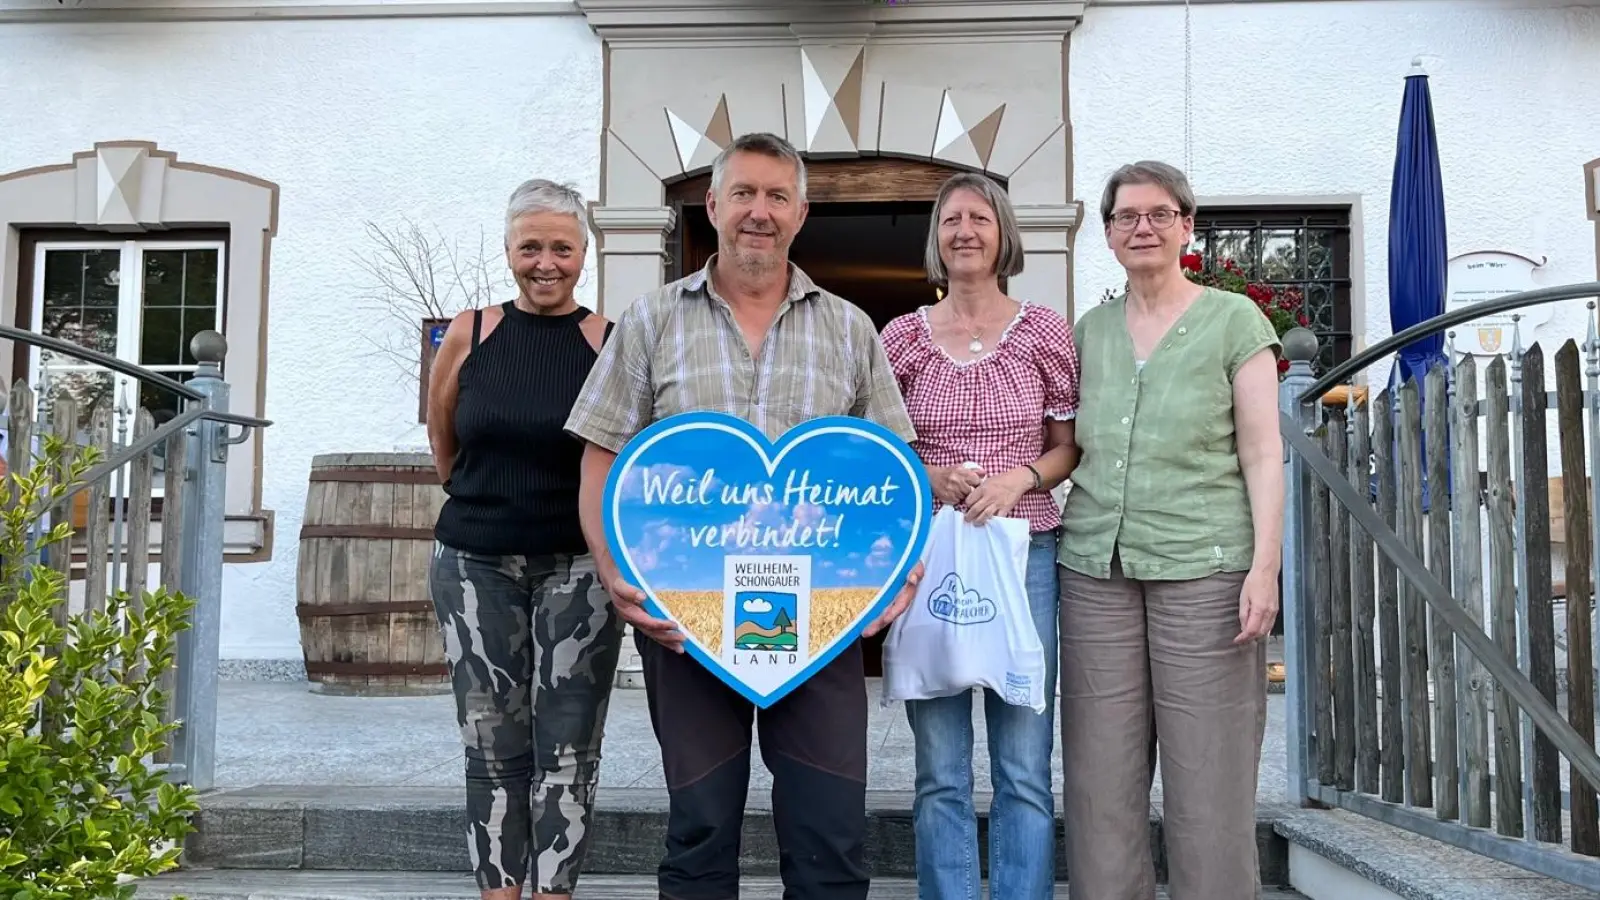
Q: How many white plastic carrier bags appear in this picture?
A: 1